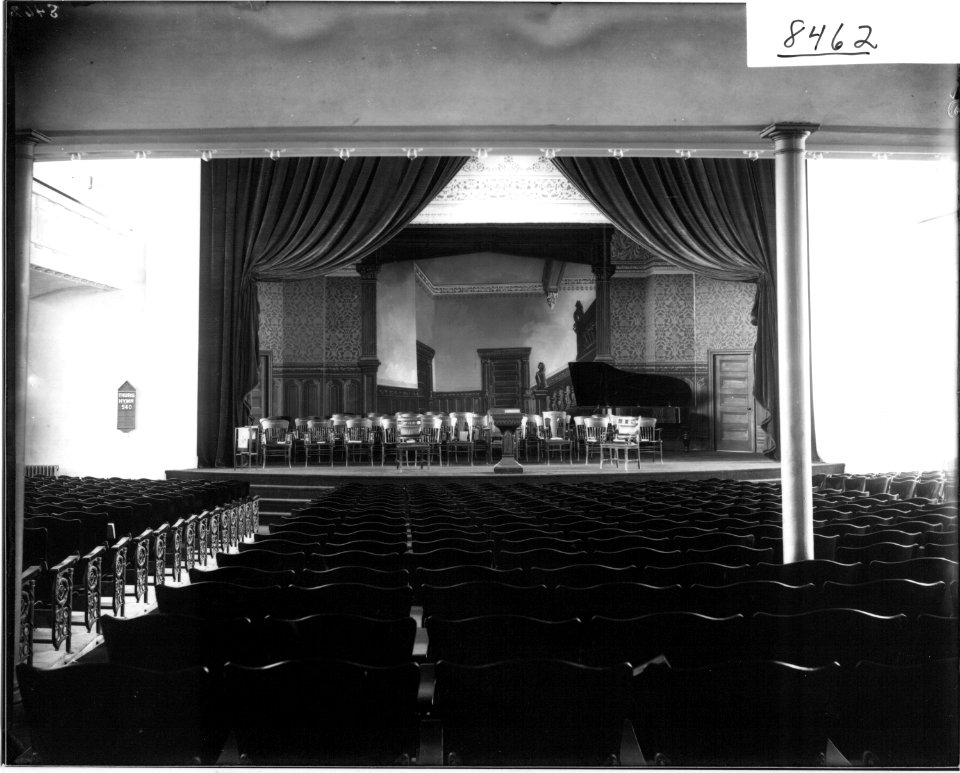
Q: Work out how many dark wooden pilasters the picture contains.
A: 2